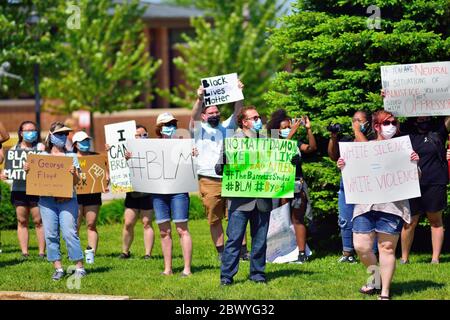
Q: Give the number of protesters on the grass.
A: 11